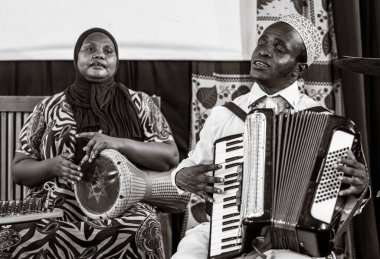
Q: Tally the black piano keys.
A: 14